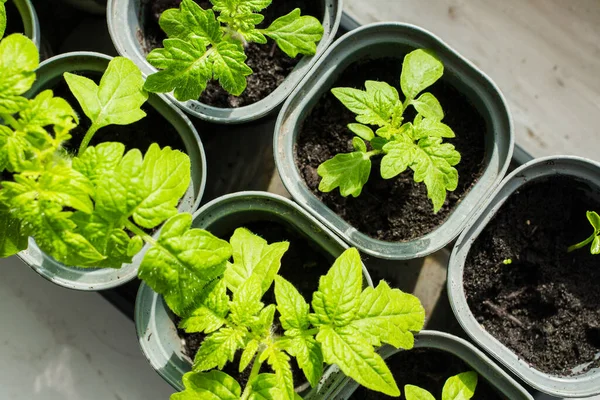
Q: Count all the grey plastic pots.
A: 7